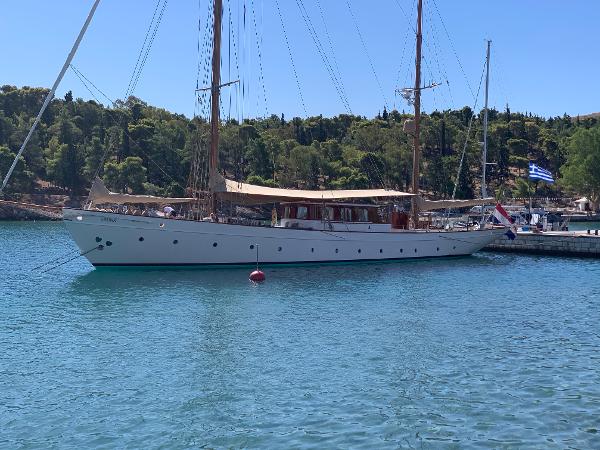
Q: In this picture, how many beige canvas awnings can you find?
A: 3